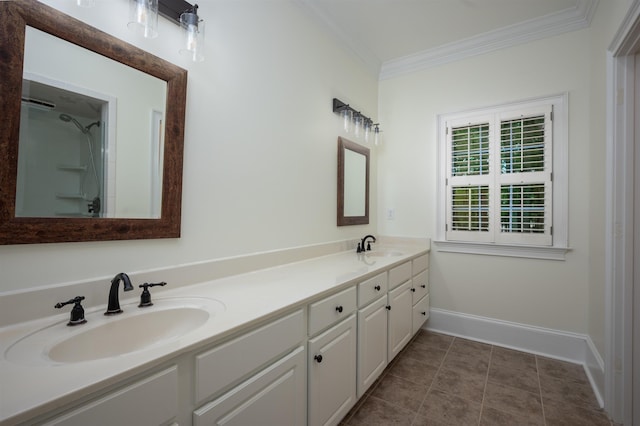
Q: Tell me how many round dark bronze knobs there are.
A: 7